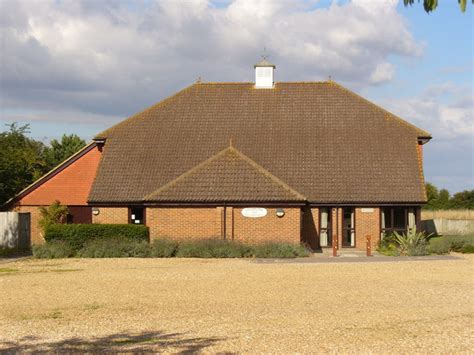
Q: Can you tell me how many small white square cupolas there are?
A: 1